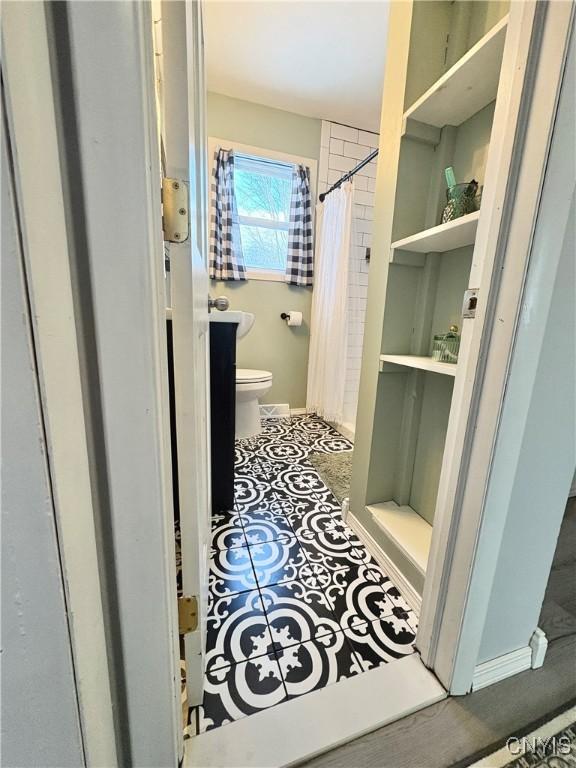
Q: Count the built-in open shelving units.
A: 1